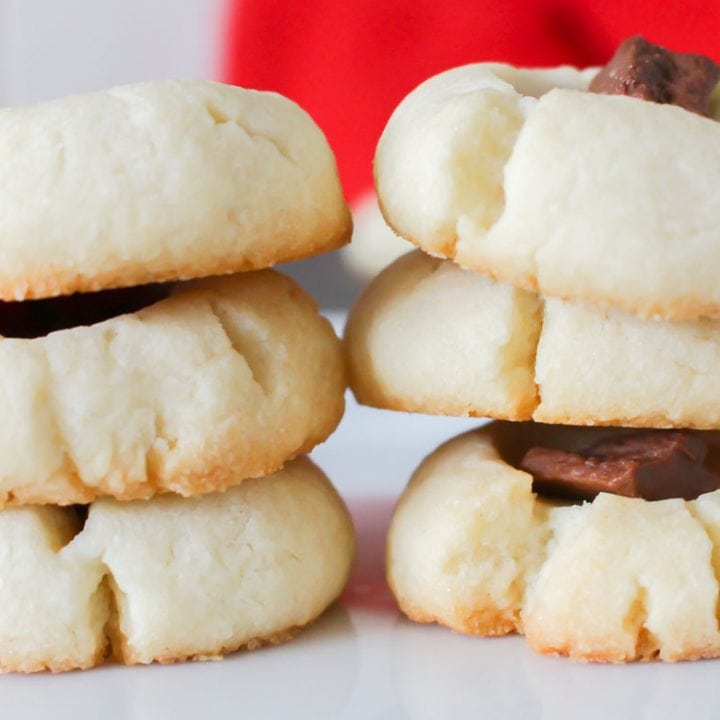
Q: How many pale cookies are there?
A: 6